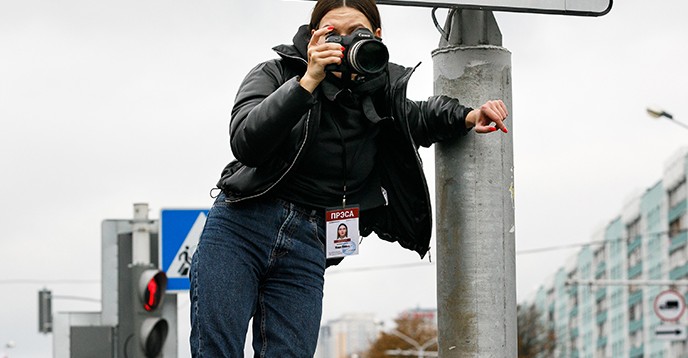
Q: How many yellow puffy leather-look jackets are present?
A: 0